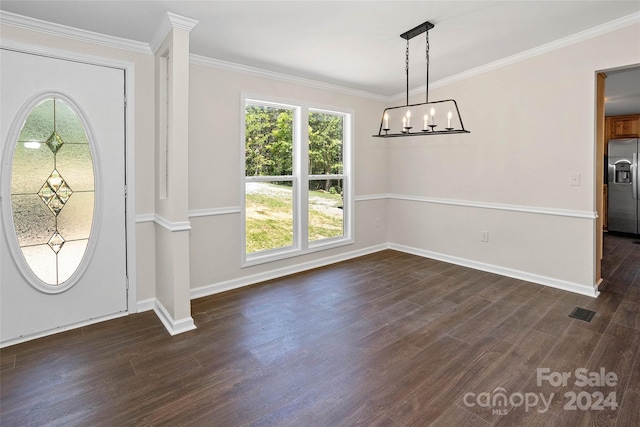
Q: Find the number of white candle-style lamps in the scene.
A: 6